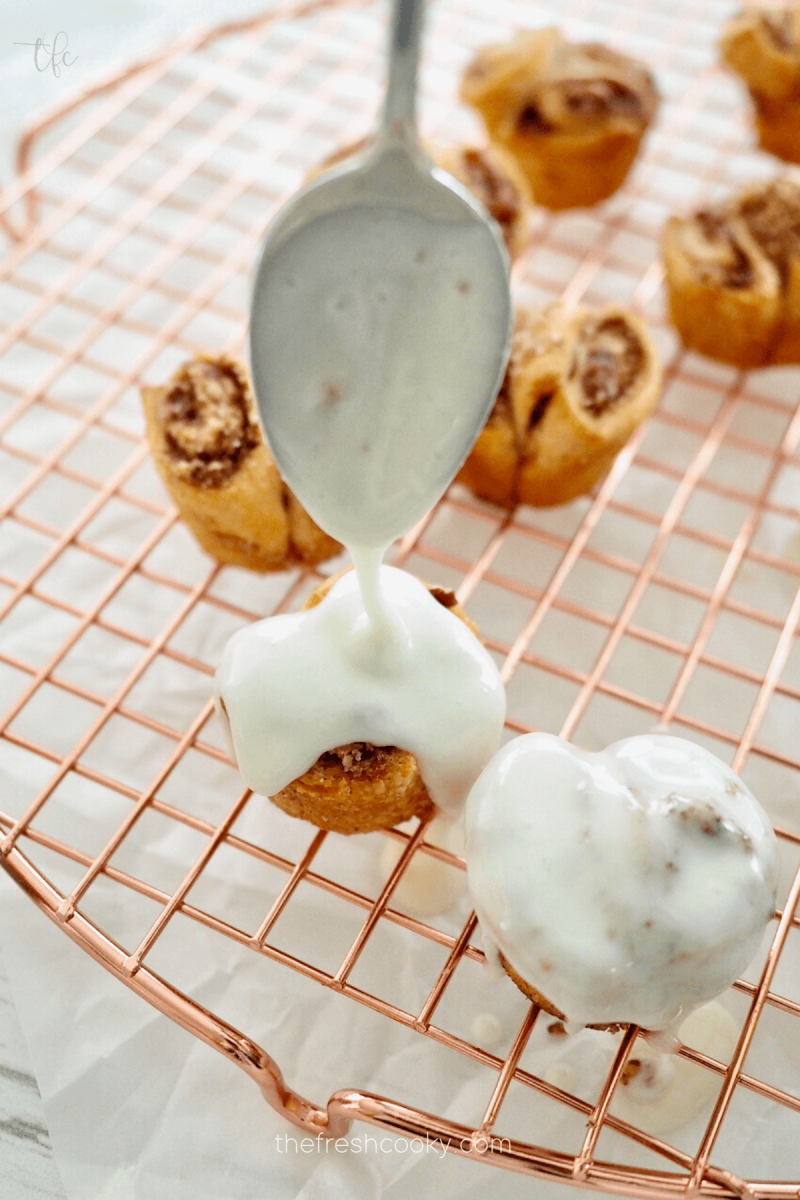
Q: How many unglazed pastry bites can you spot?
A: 6